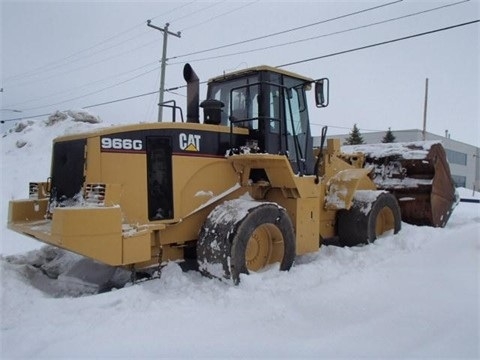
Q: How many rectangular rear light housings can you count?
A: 2